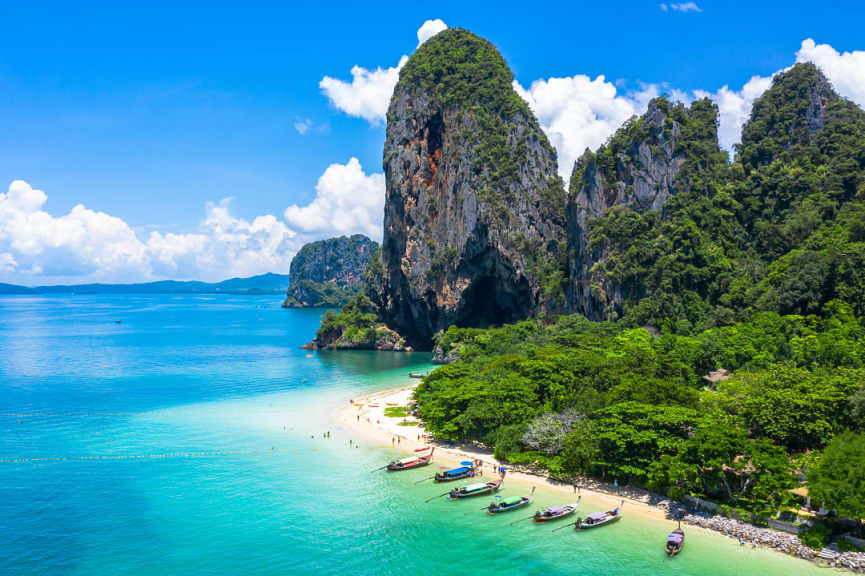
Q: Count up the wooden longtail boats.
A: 7